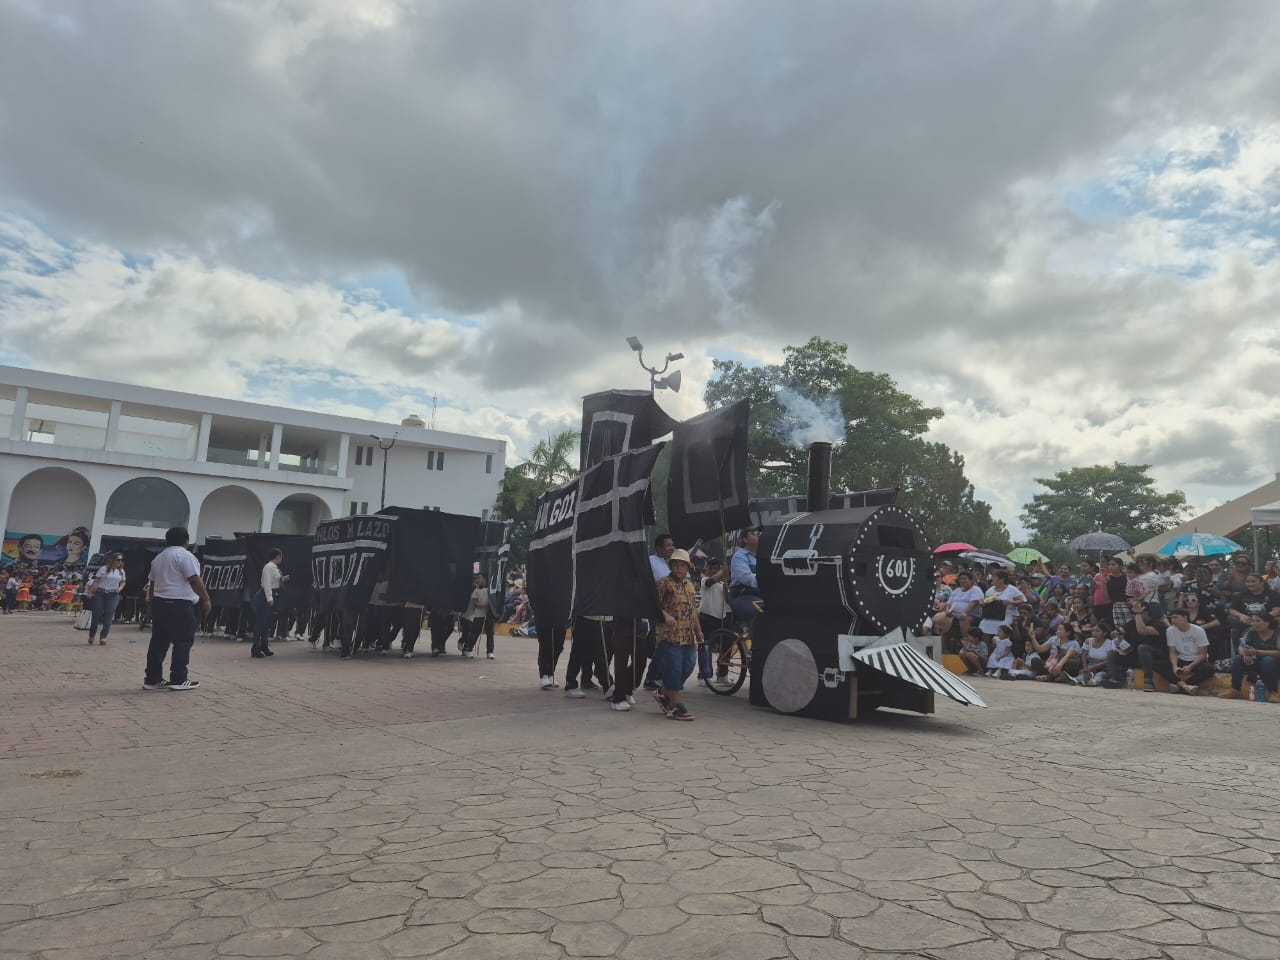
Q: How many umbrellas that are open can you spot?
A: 5